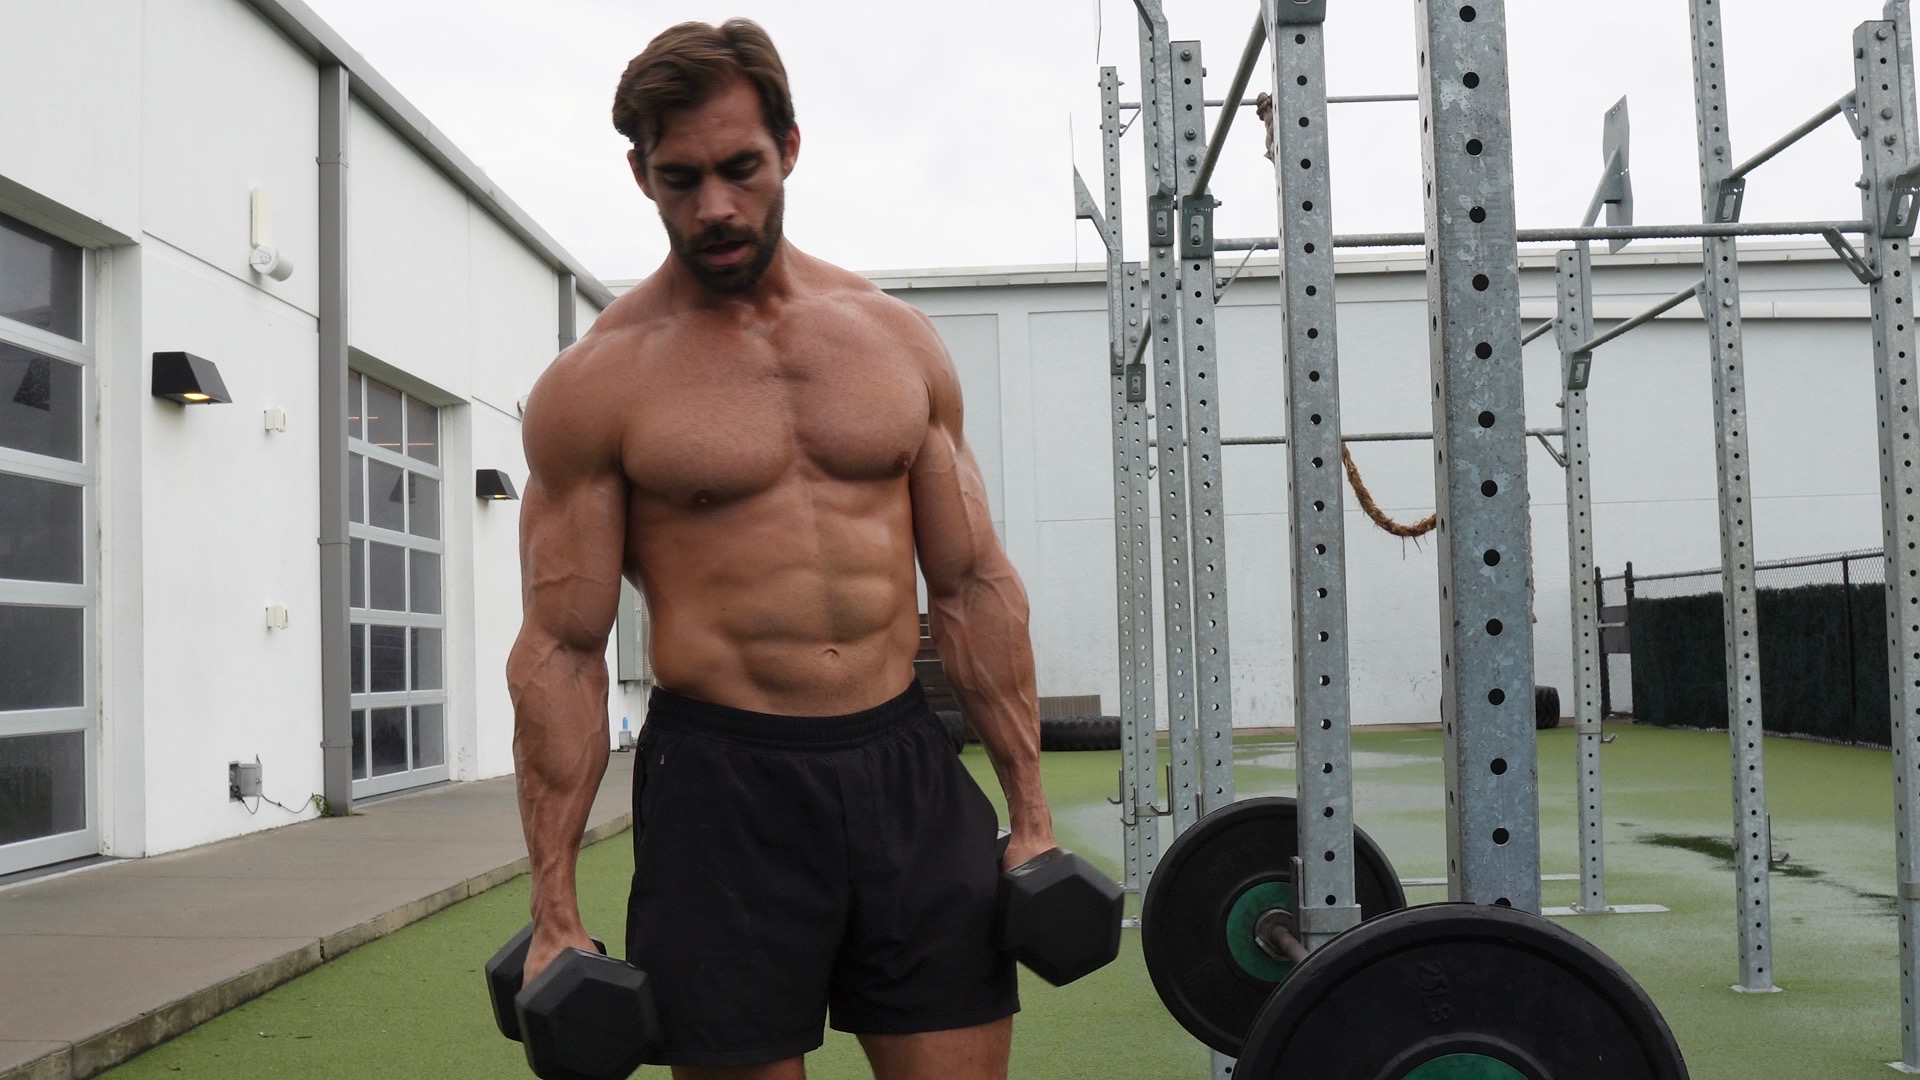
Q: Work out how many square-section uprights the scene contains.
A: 9